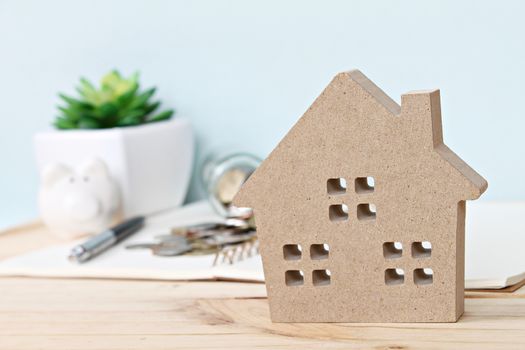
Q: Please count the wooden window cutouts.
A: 12